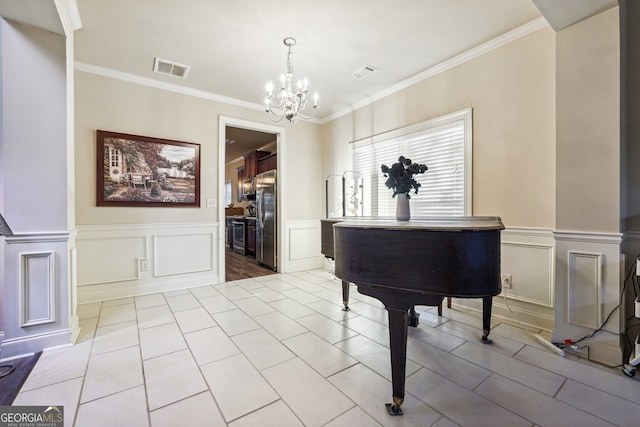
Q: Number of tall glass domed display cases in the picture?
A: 2